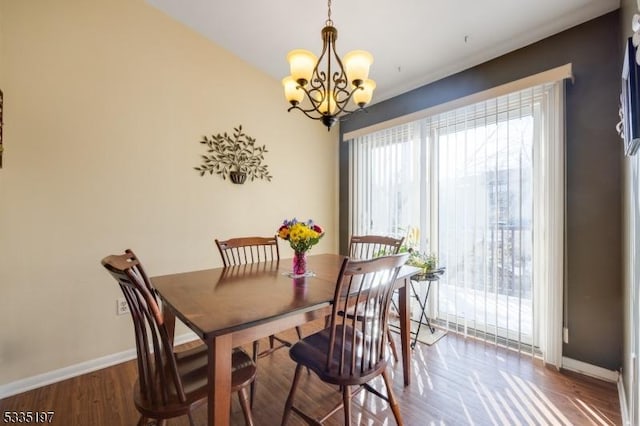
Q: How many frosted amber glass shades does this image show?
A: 5